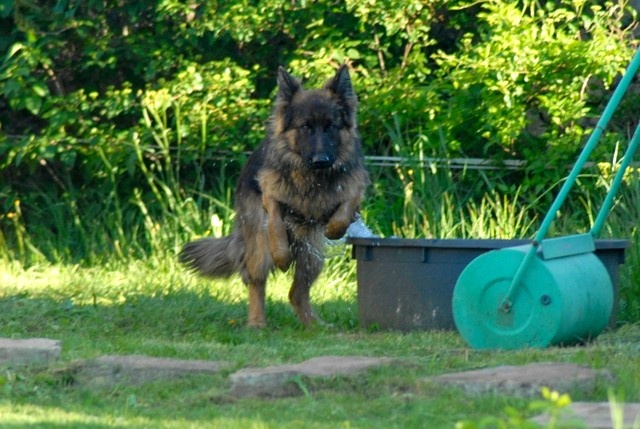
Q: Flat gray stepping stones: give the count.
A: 5